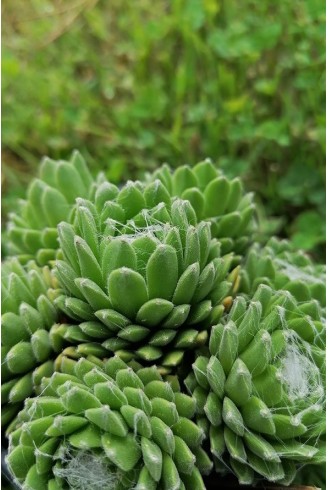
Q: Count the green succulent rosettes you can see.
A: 7